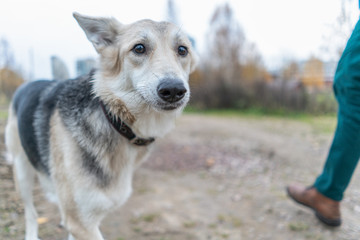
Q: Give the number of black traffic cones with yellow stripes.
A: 0